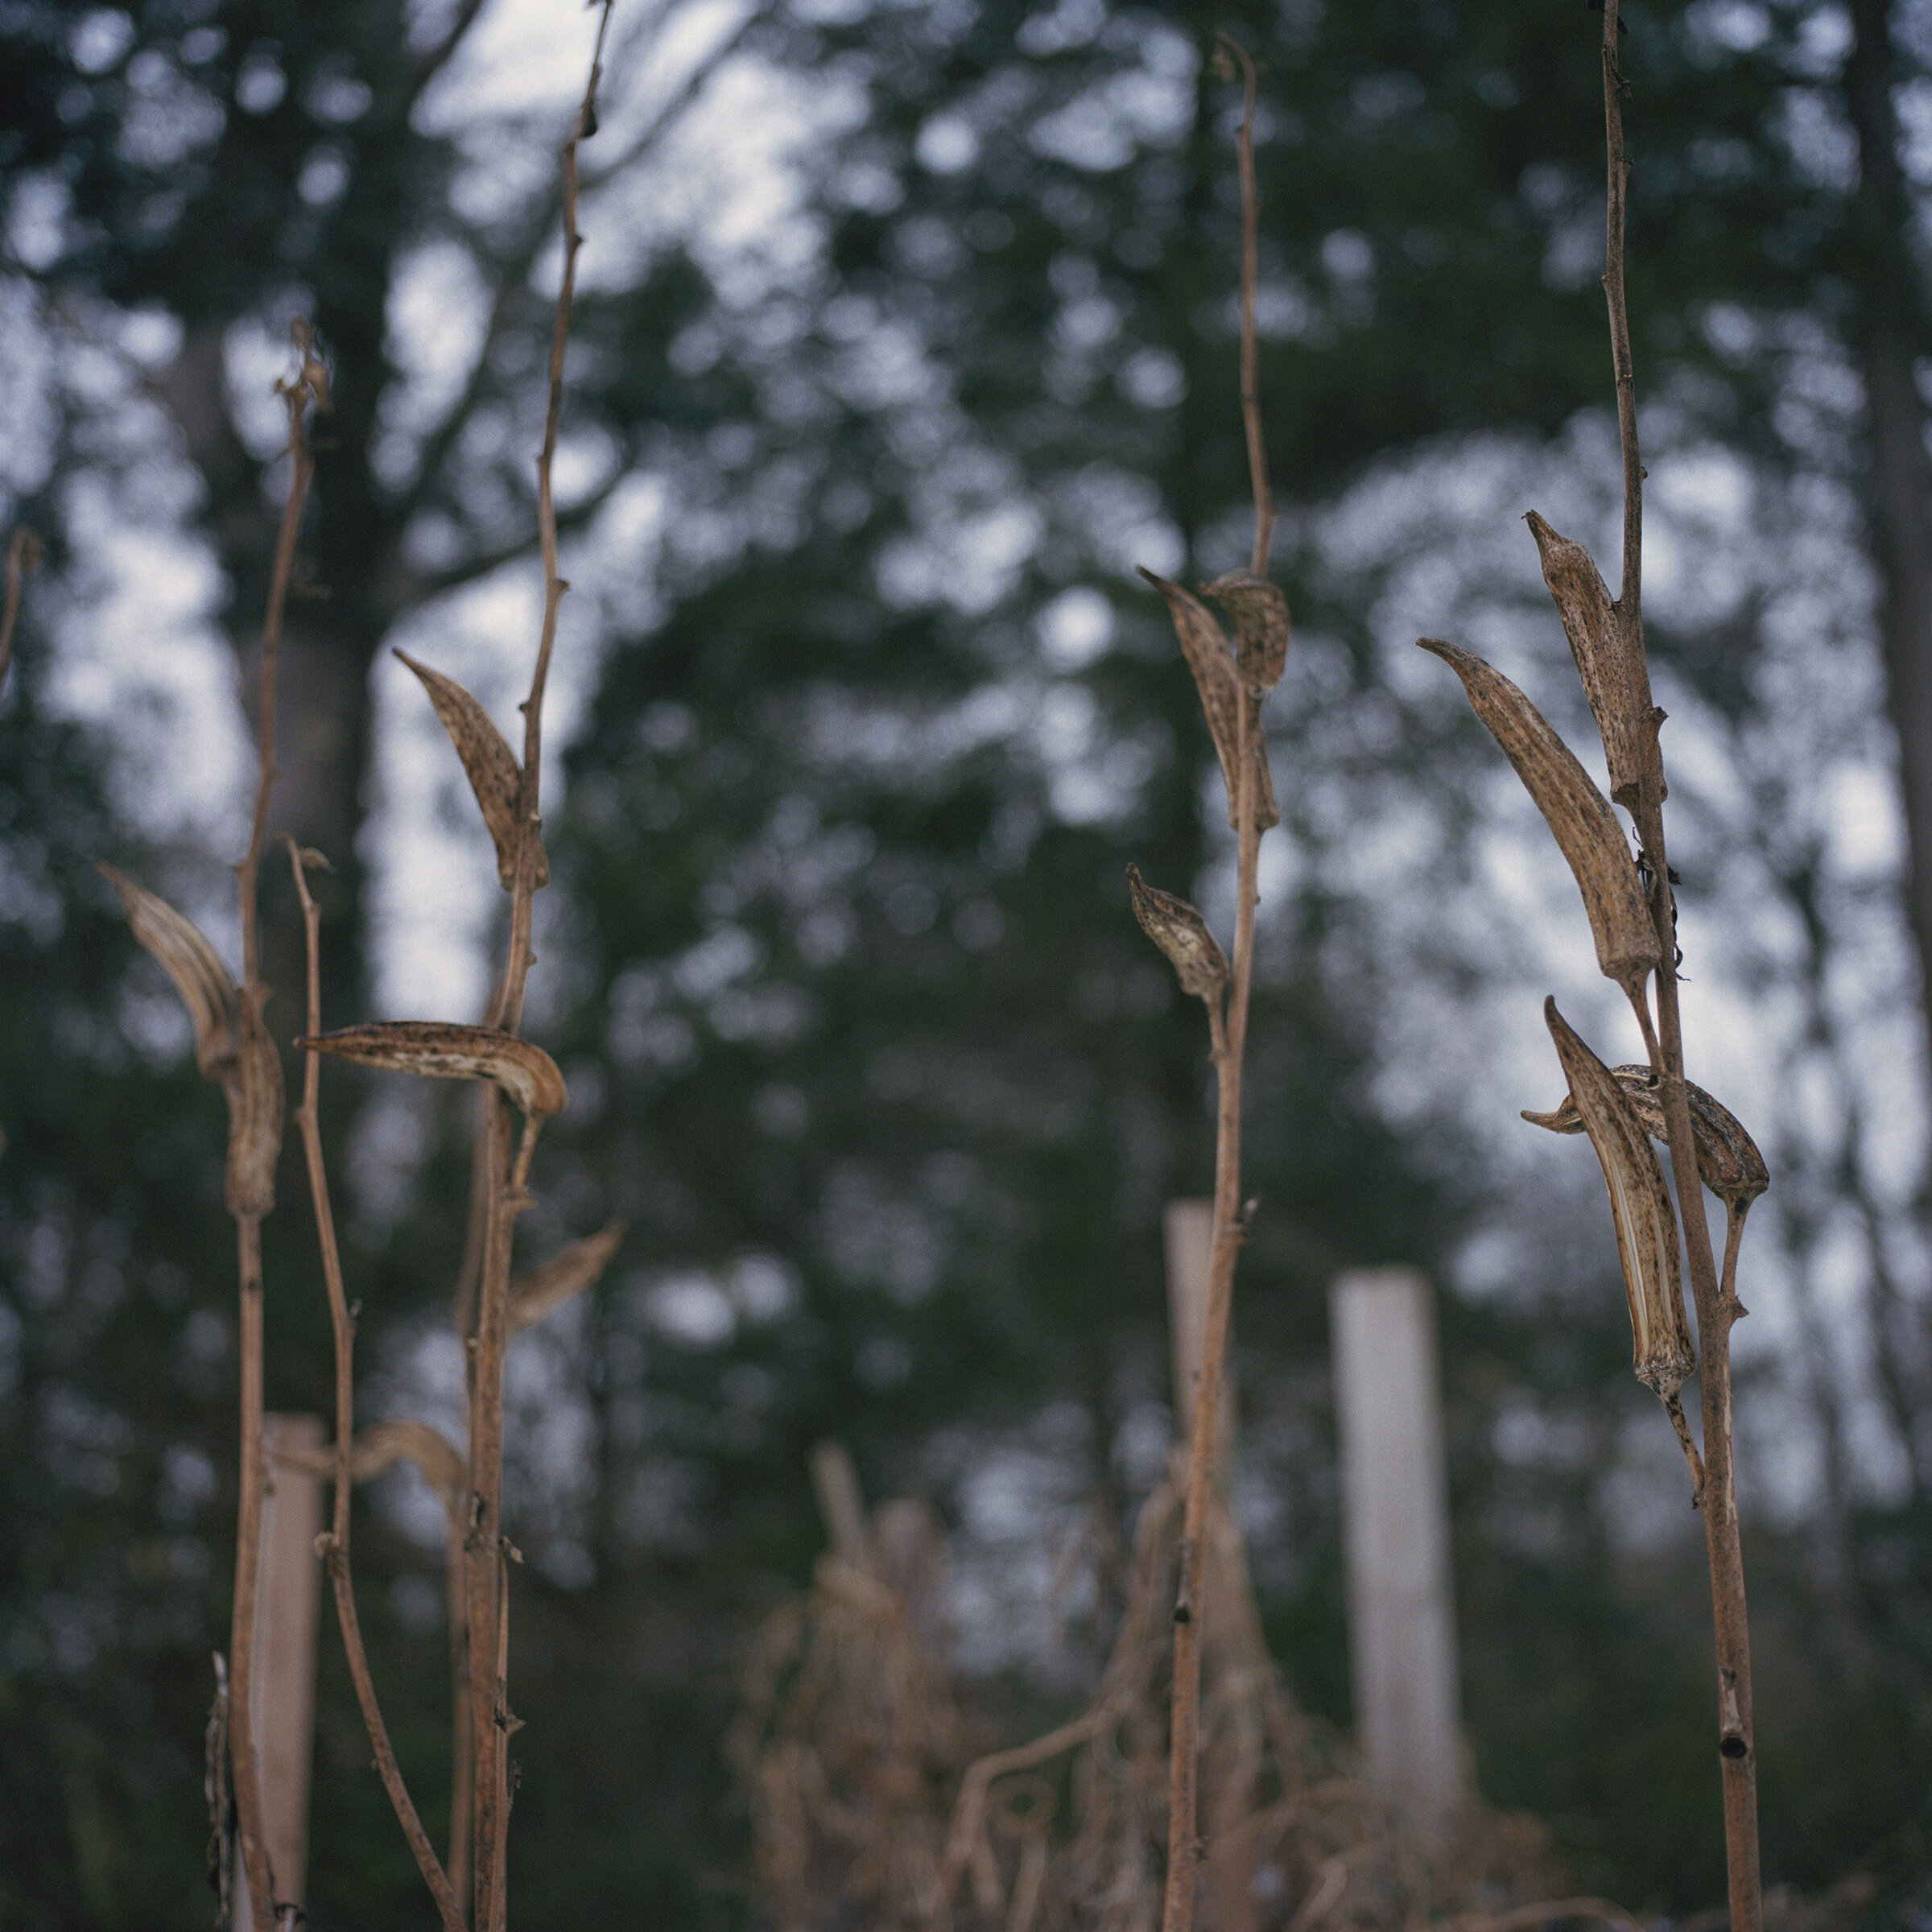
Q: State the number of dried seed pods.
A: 13